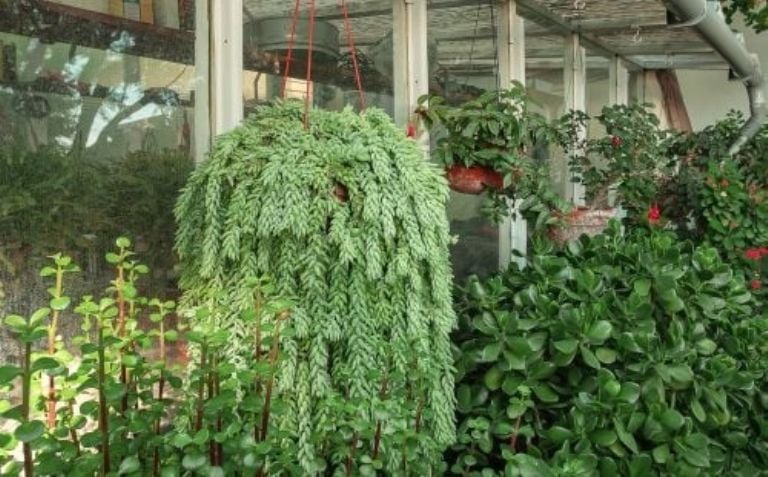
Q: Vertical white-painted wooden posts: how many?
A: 5